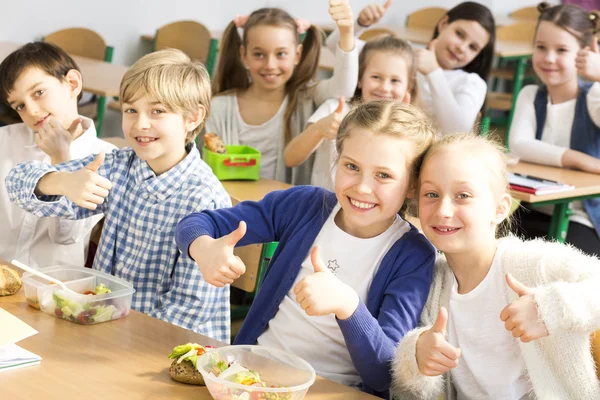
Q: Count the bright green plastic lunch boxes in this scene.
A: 1